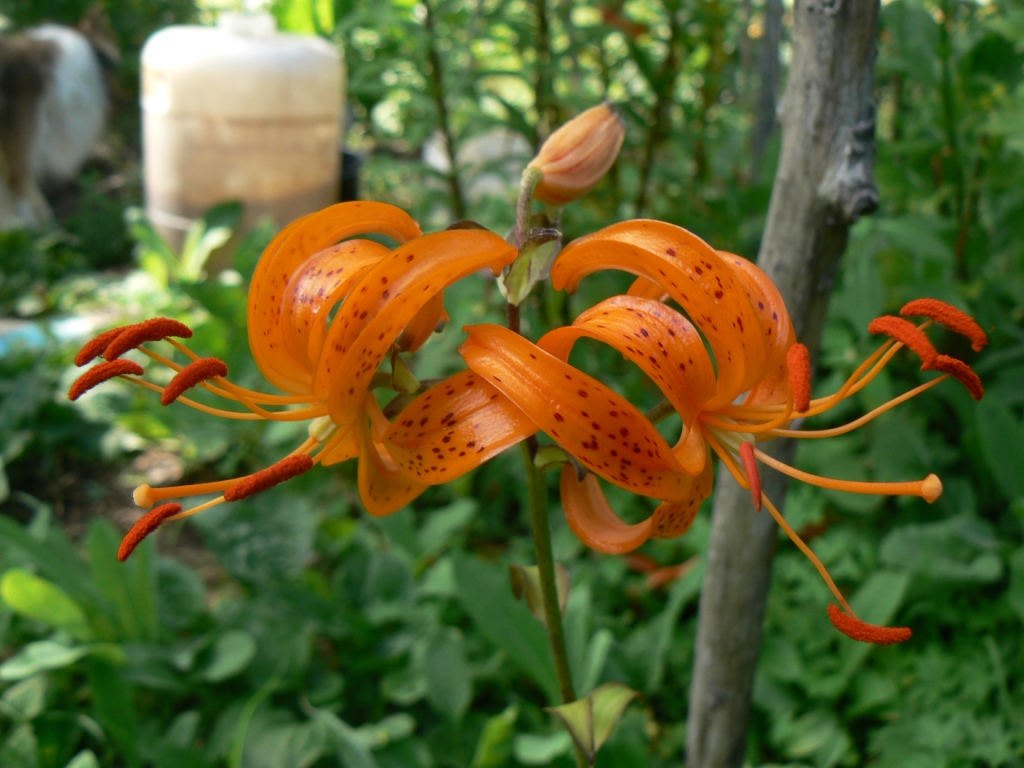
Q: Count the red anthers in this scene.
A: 12